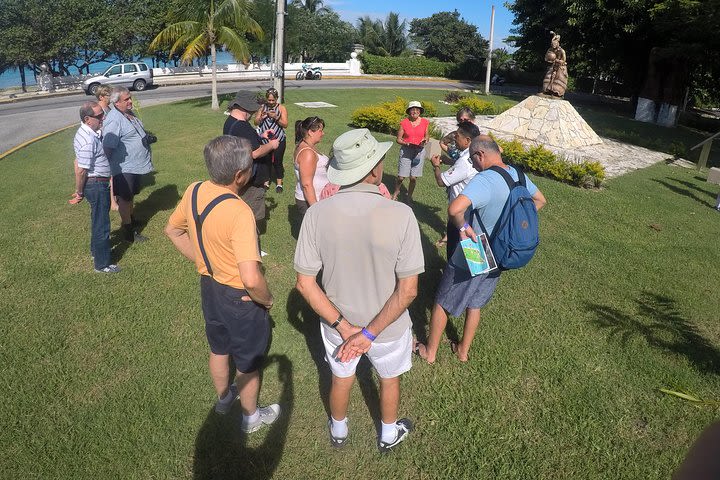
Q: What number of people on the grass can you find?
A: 13